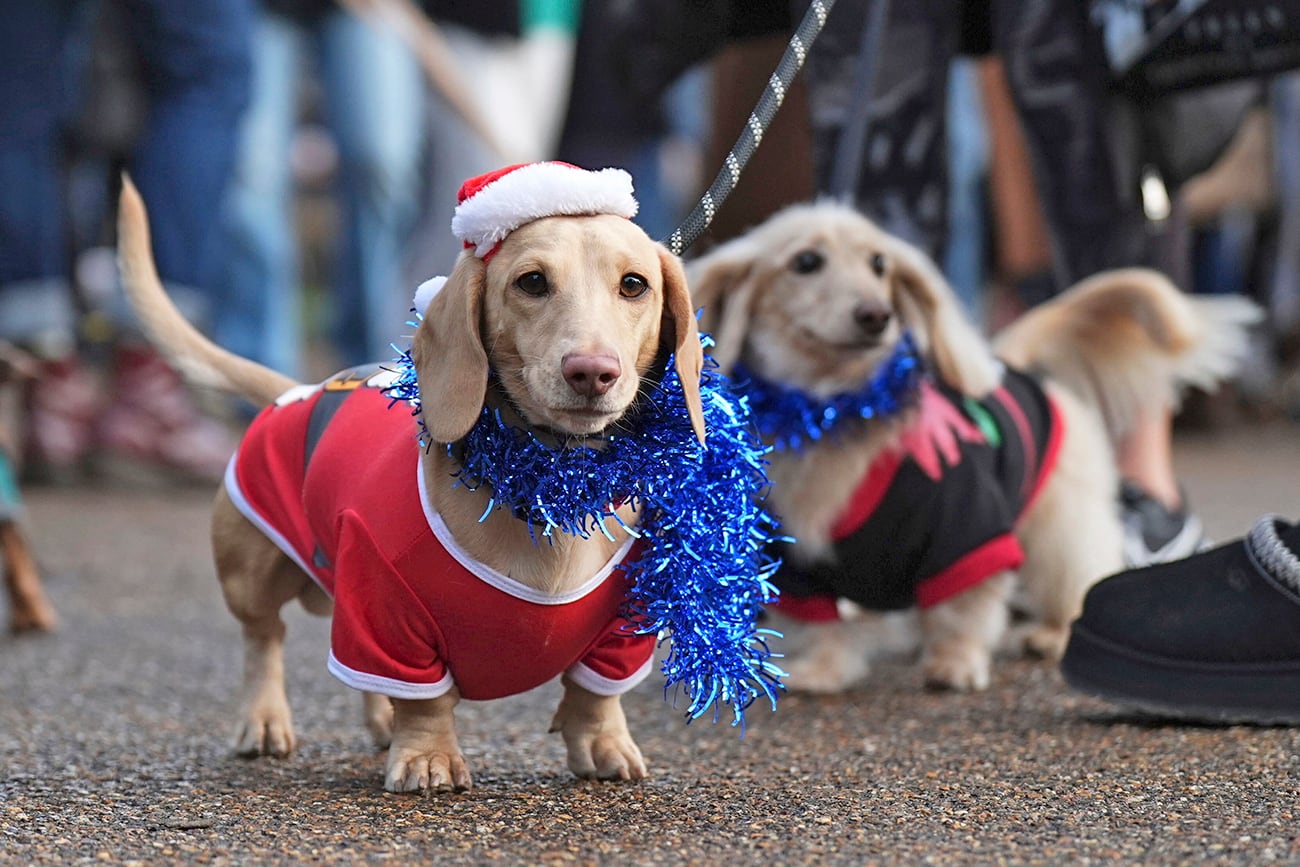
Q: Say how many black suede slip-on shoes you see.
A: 1